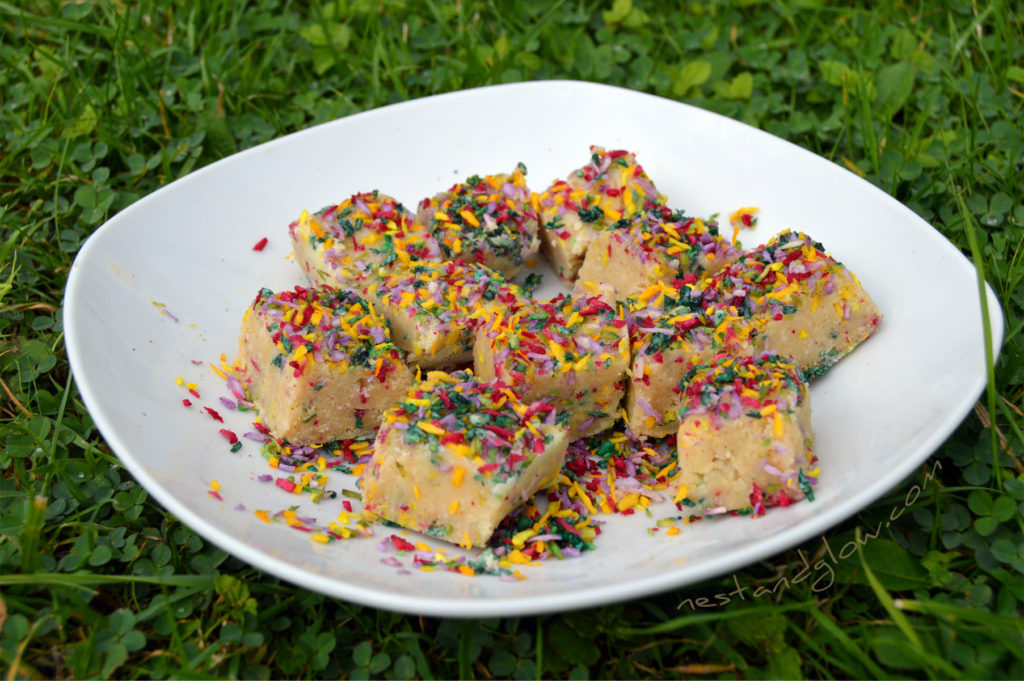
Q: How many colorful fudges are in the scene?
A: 11